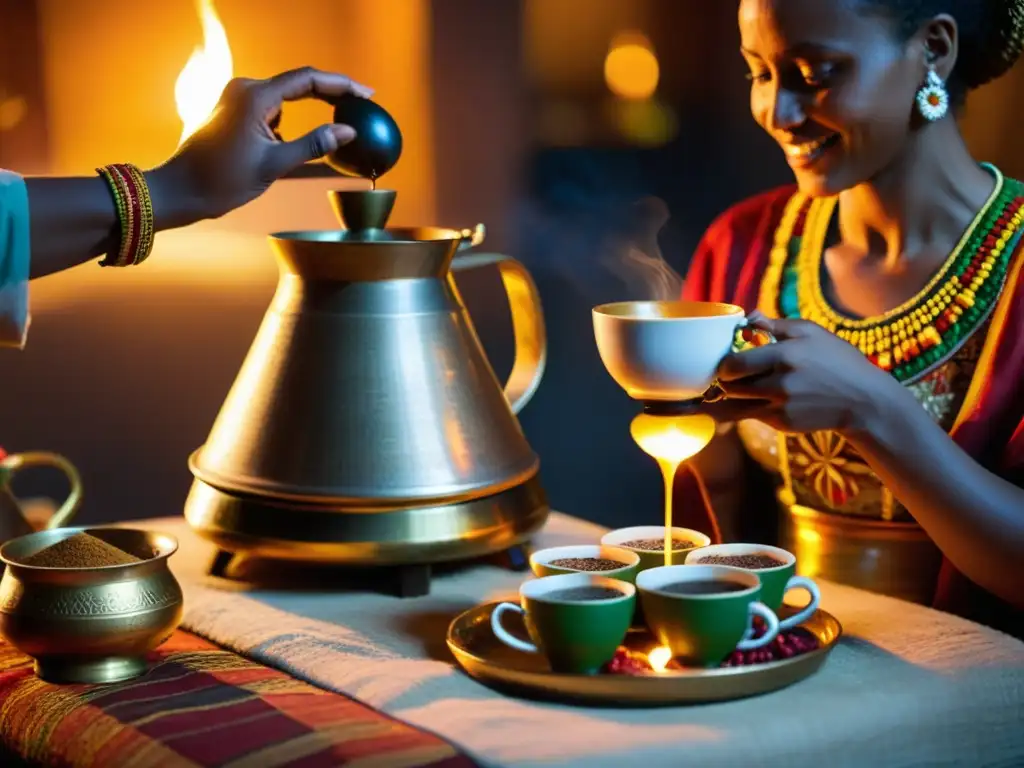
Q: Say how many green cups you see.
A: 5